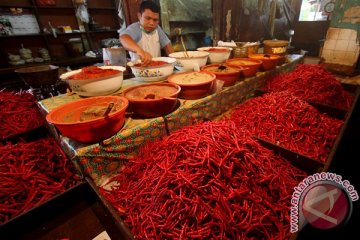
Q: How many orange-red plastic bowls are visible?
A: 6